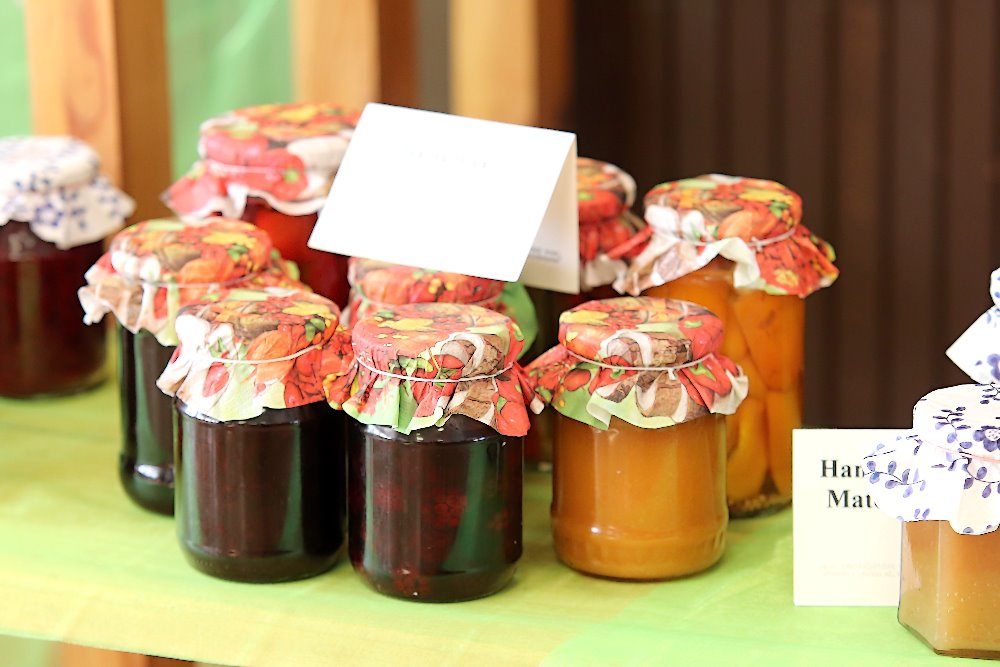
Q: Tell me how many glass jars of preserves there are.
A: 11